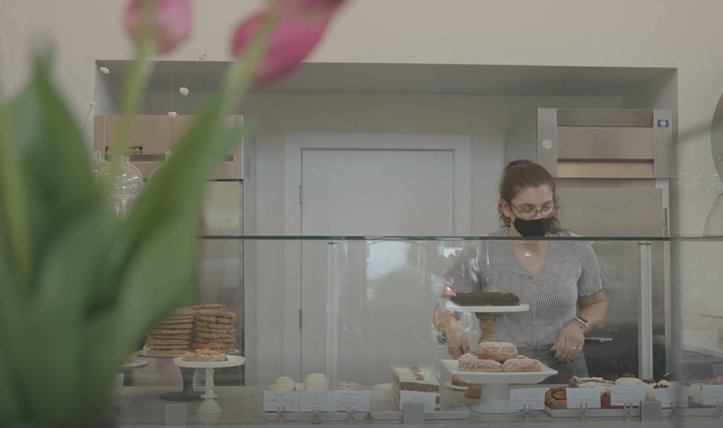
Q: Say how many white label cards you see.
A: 9